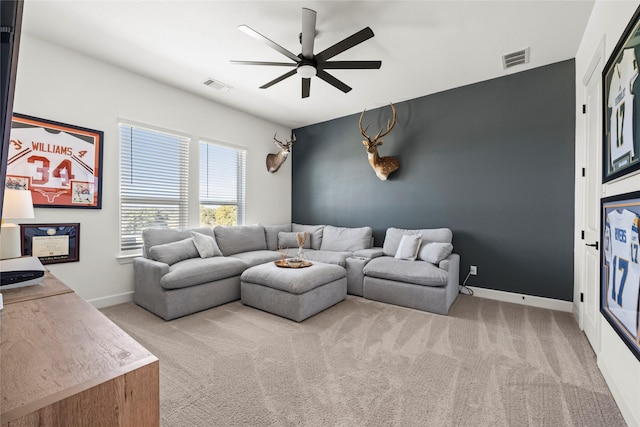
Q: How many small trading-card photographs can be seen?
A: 2